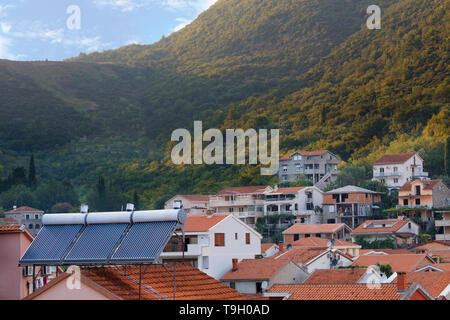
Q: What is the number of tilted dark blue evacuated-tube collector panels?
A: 3